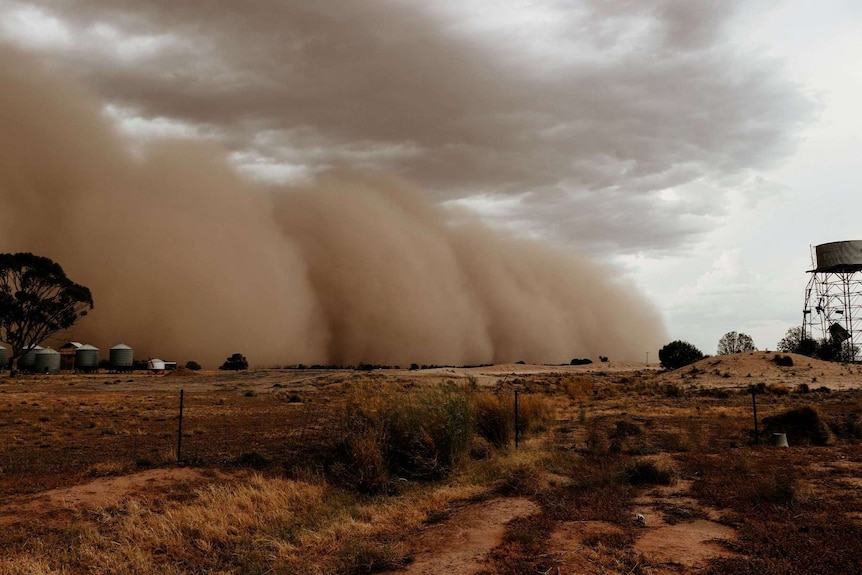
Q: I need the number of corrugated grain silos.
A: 5